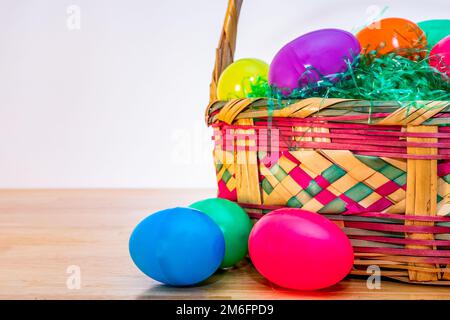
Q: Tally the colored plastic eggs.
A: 8